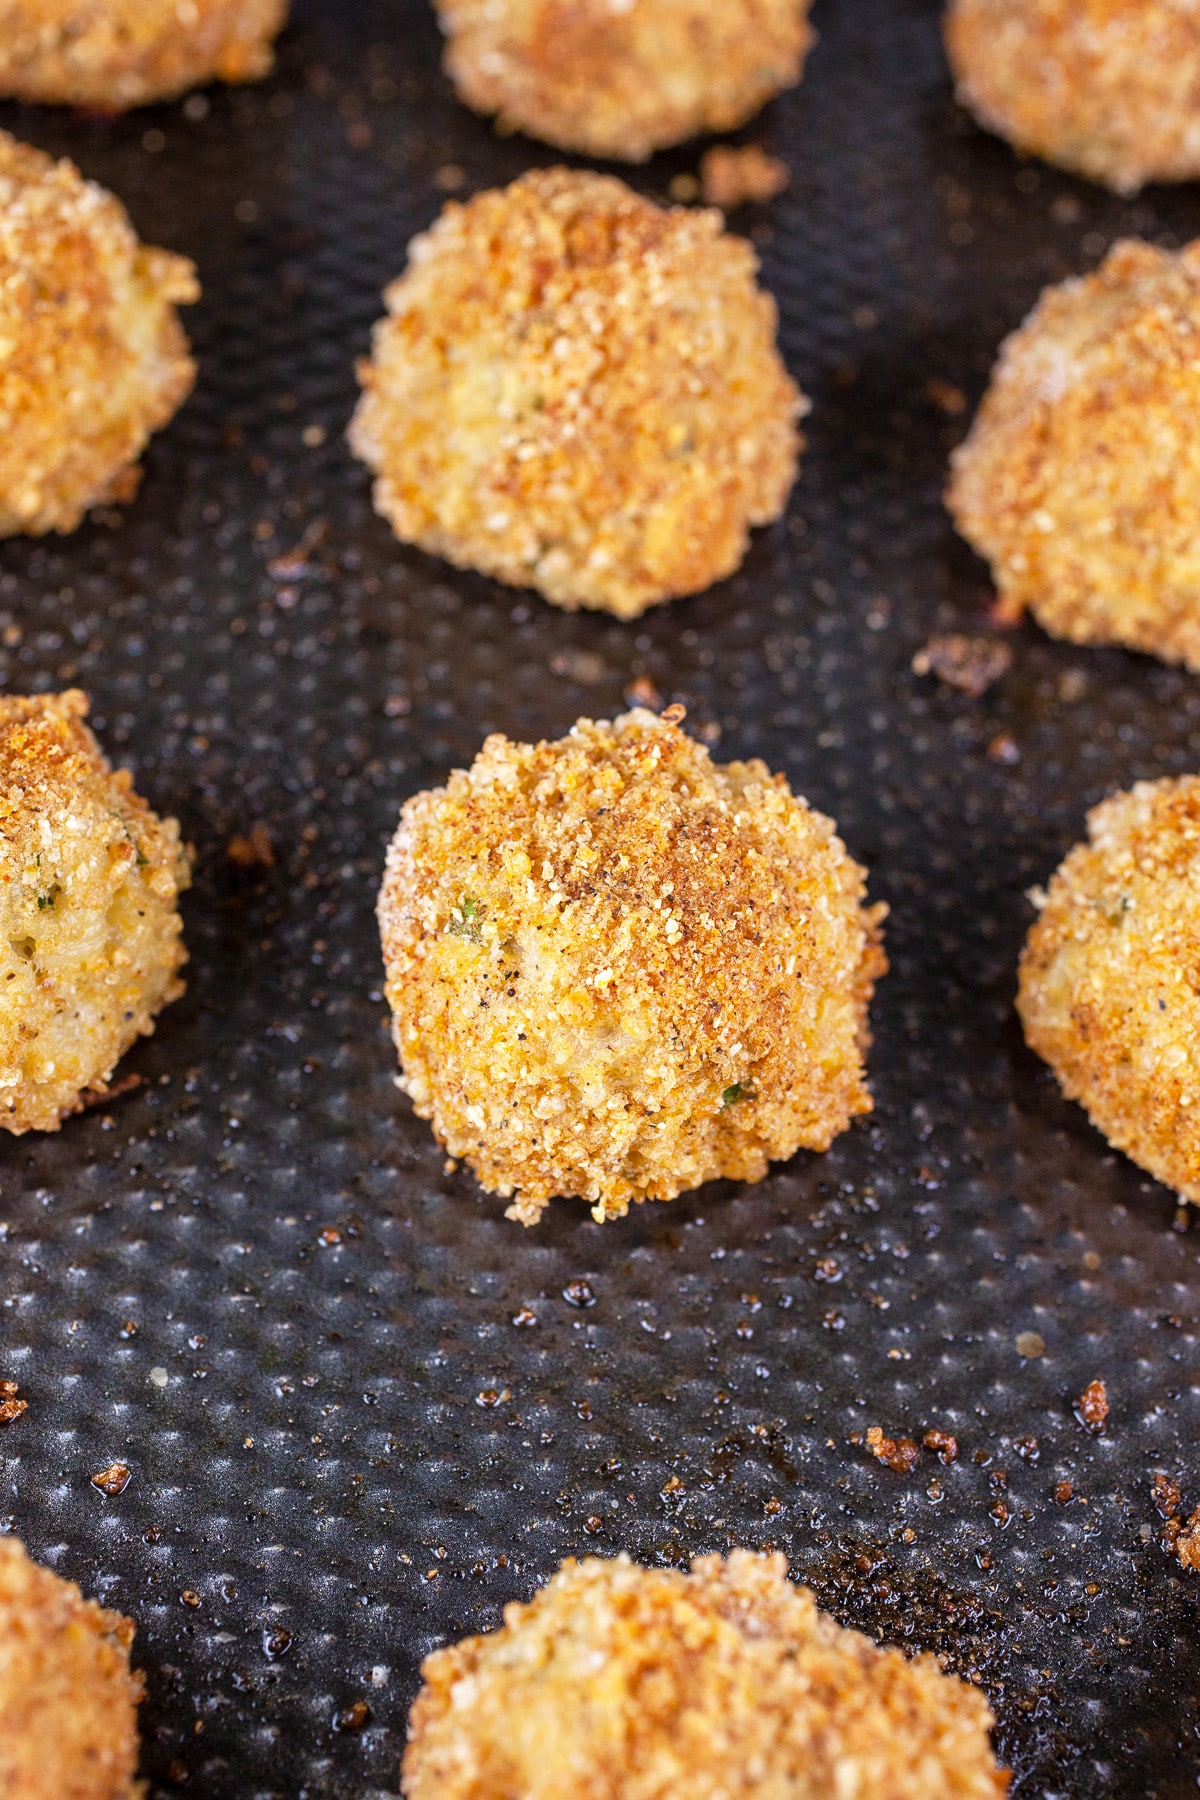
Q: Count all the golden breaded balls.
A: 11